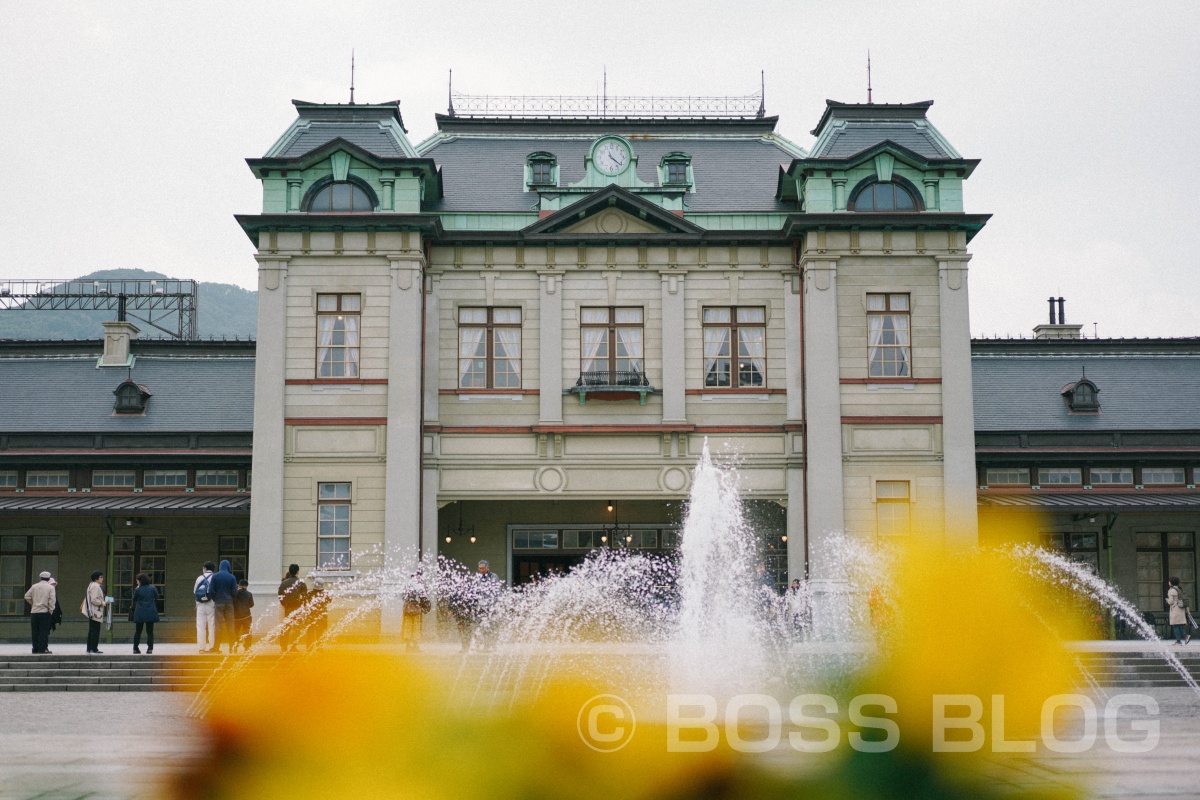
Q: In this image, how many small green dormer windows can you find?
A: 2